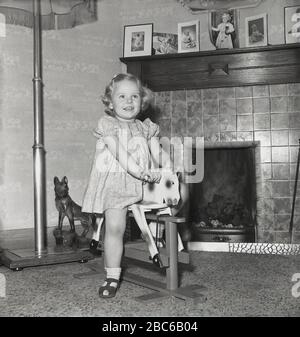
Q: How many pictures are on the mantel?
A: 6